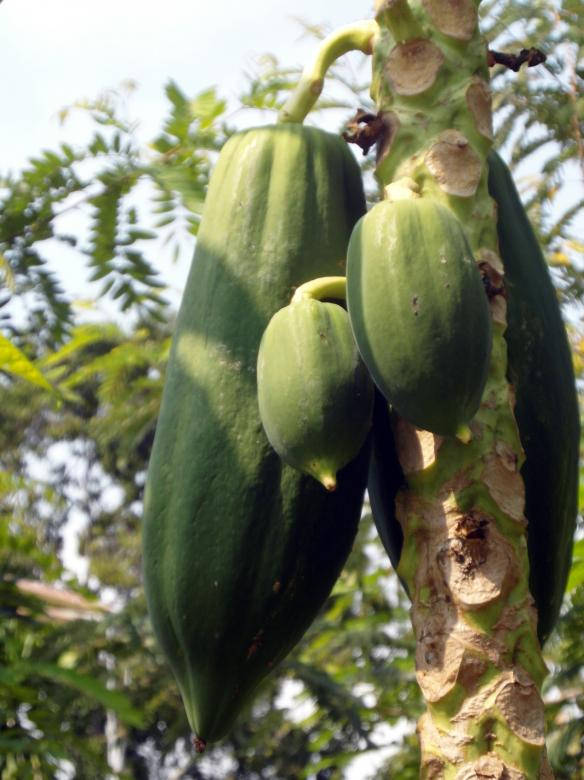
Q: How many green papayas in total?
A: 4